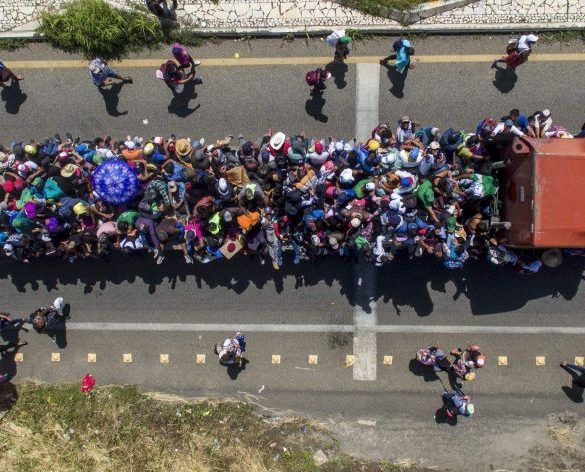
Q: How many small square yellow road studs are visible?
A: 13